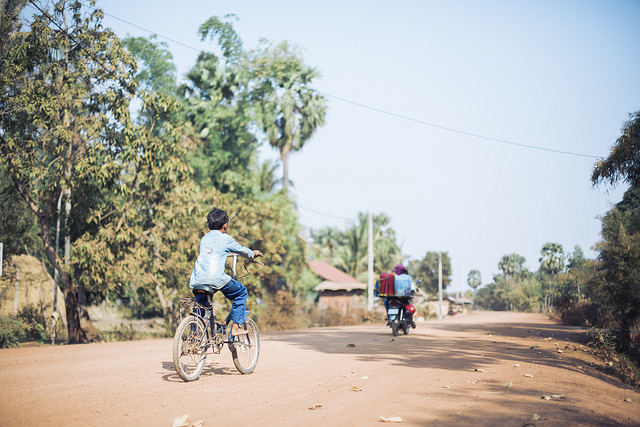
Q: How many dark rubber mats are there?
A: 0